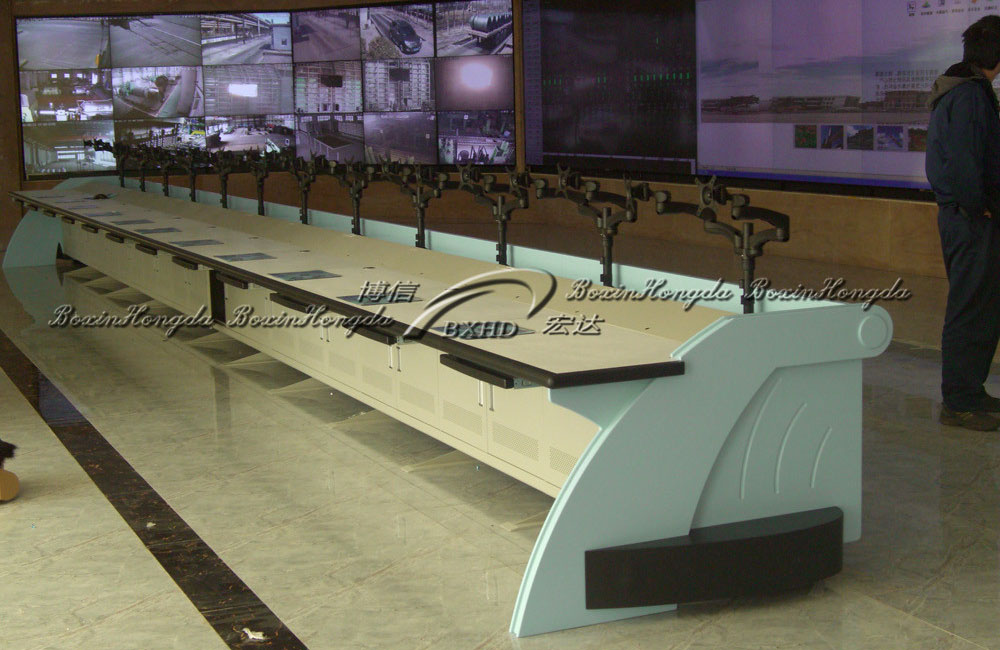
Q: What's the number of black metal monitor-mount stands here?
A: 12